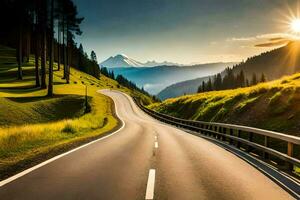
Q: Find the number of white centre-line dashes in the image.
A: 3